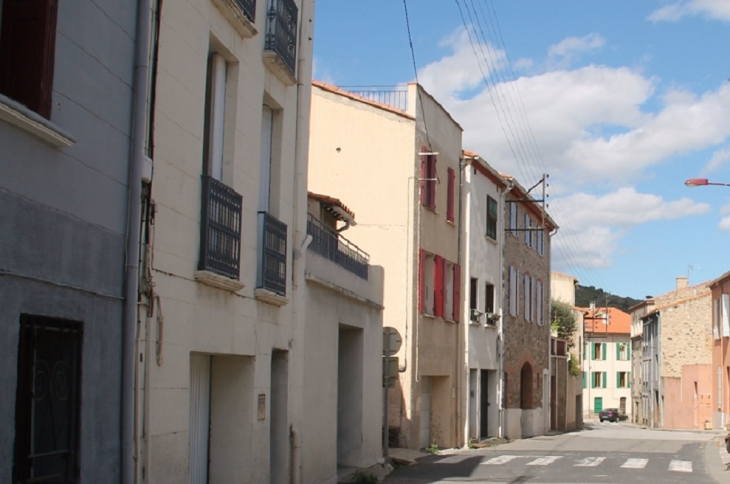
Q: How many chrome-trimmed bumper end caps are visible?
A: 0